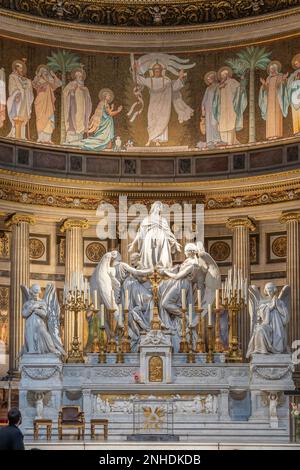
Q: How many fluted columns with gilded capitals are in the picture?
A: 4